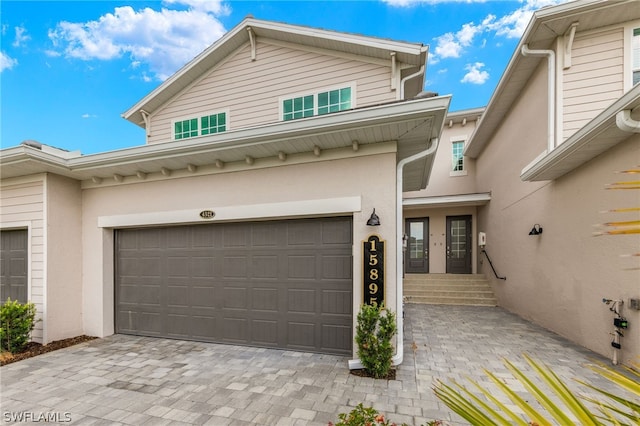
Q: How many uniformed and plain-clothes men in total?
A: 0